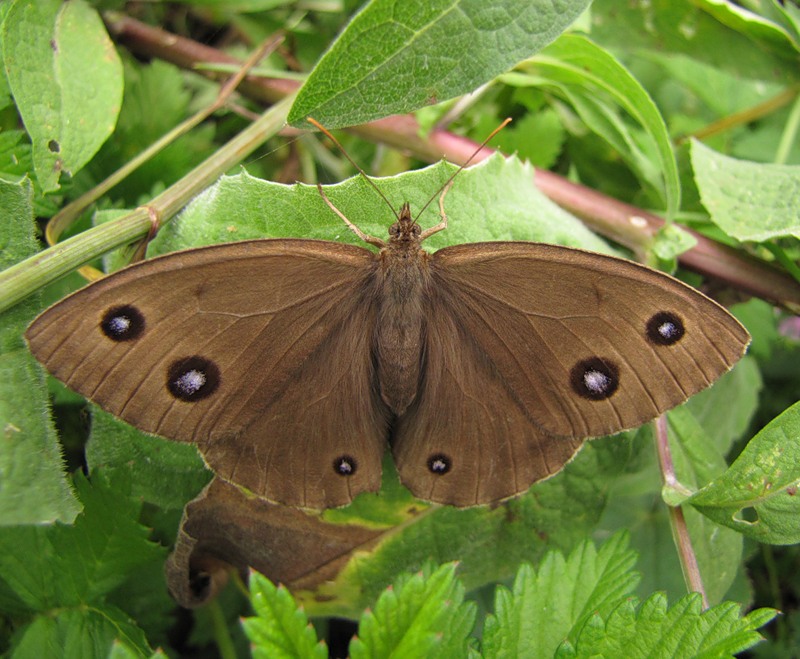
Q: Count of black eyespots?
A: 6